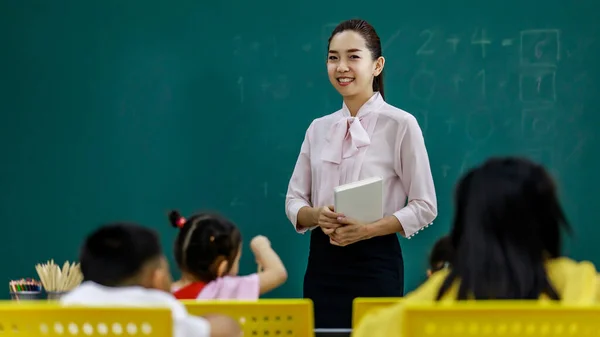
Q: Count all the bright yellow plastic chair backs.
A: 4